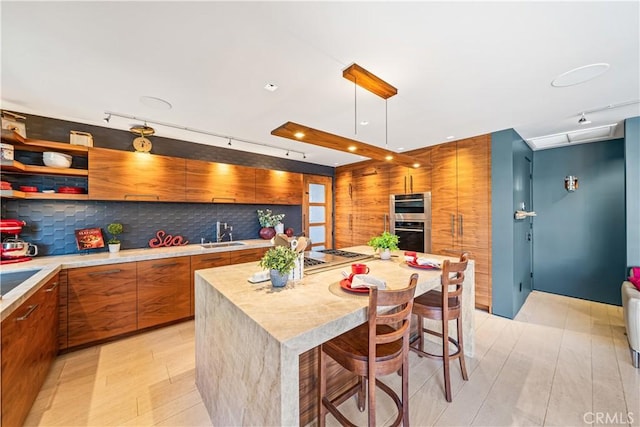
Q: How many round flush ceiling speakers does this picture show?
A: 2